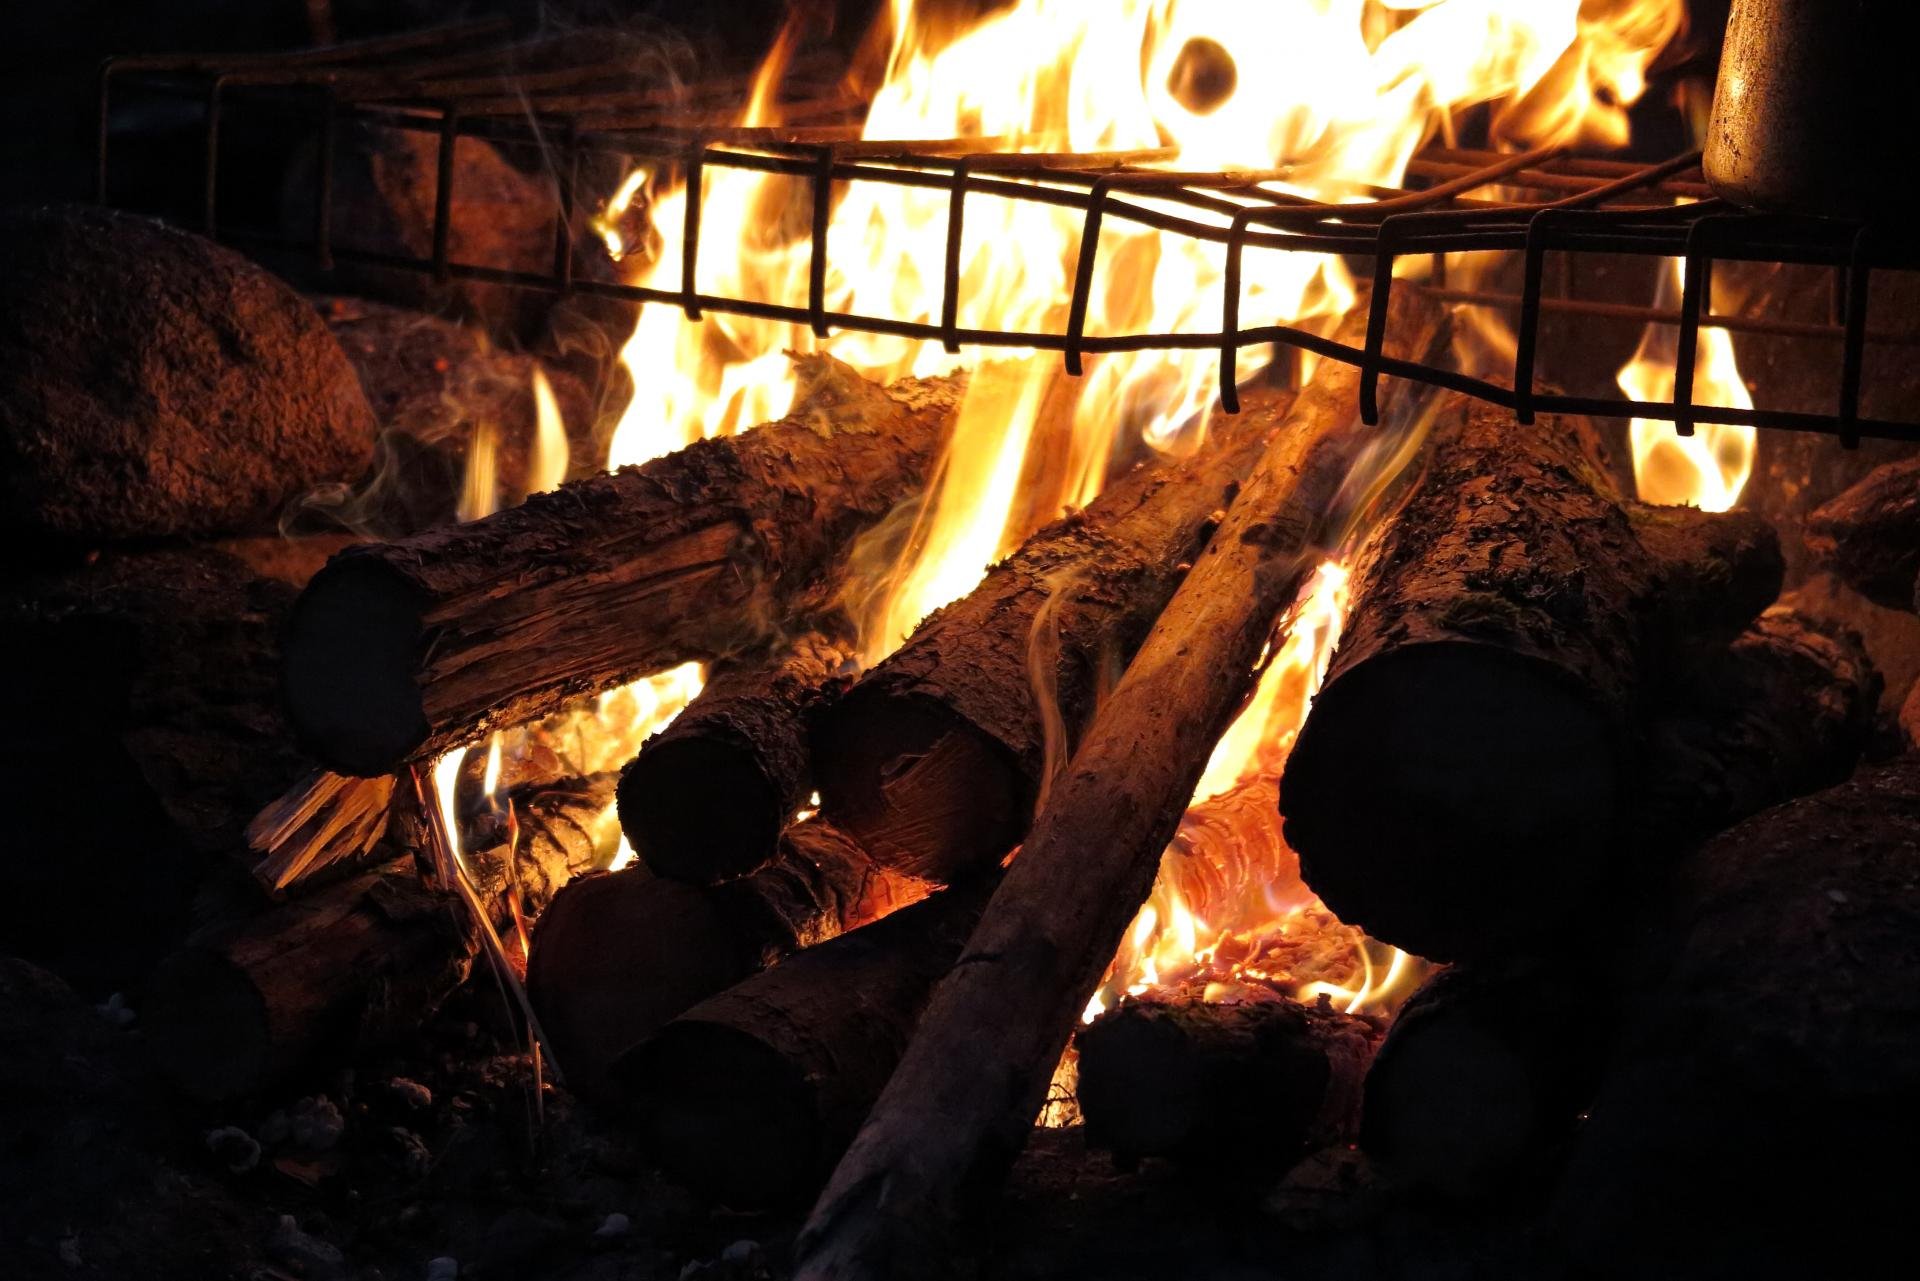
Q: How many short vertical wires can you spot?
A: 14